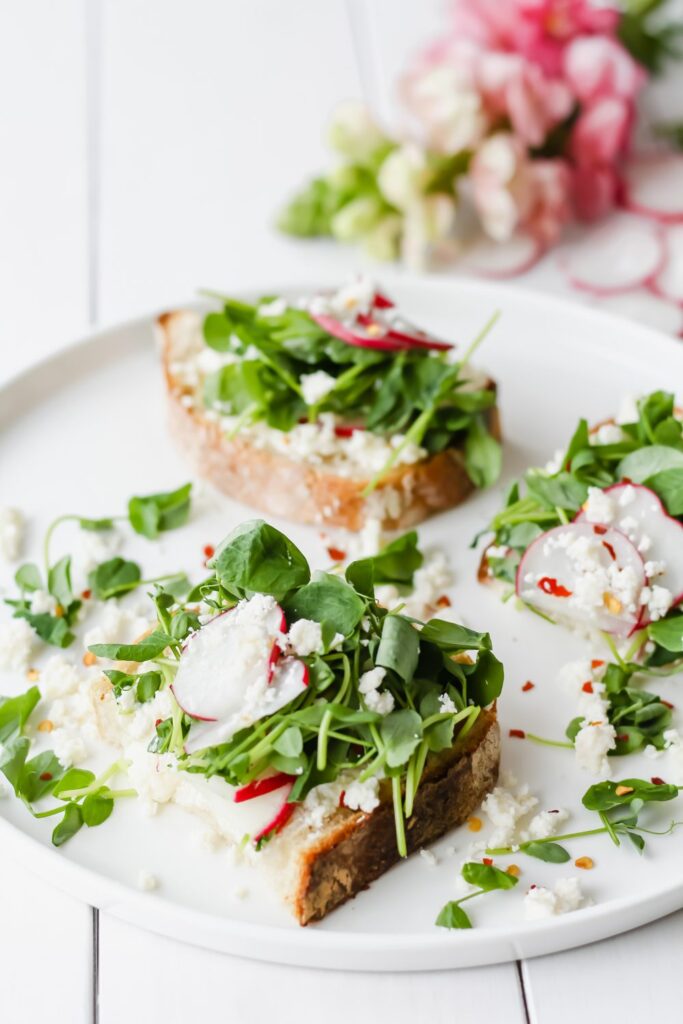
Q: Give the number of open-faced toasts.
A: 3